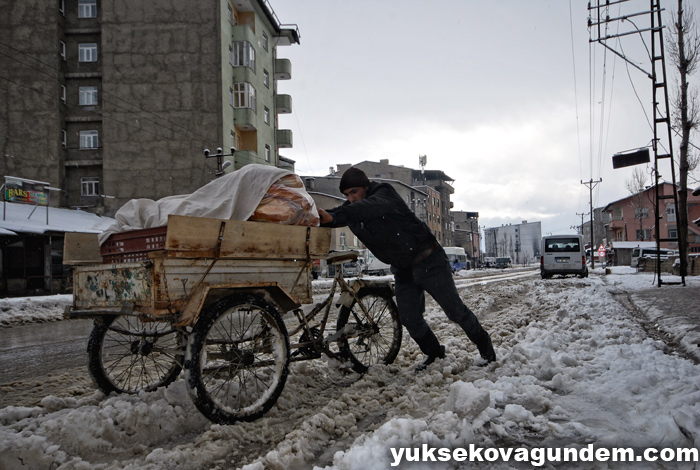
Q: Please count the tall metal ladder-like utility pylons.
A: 1